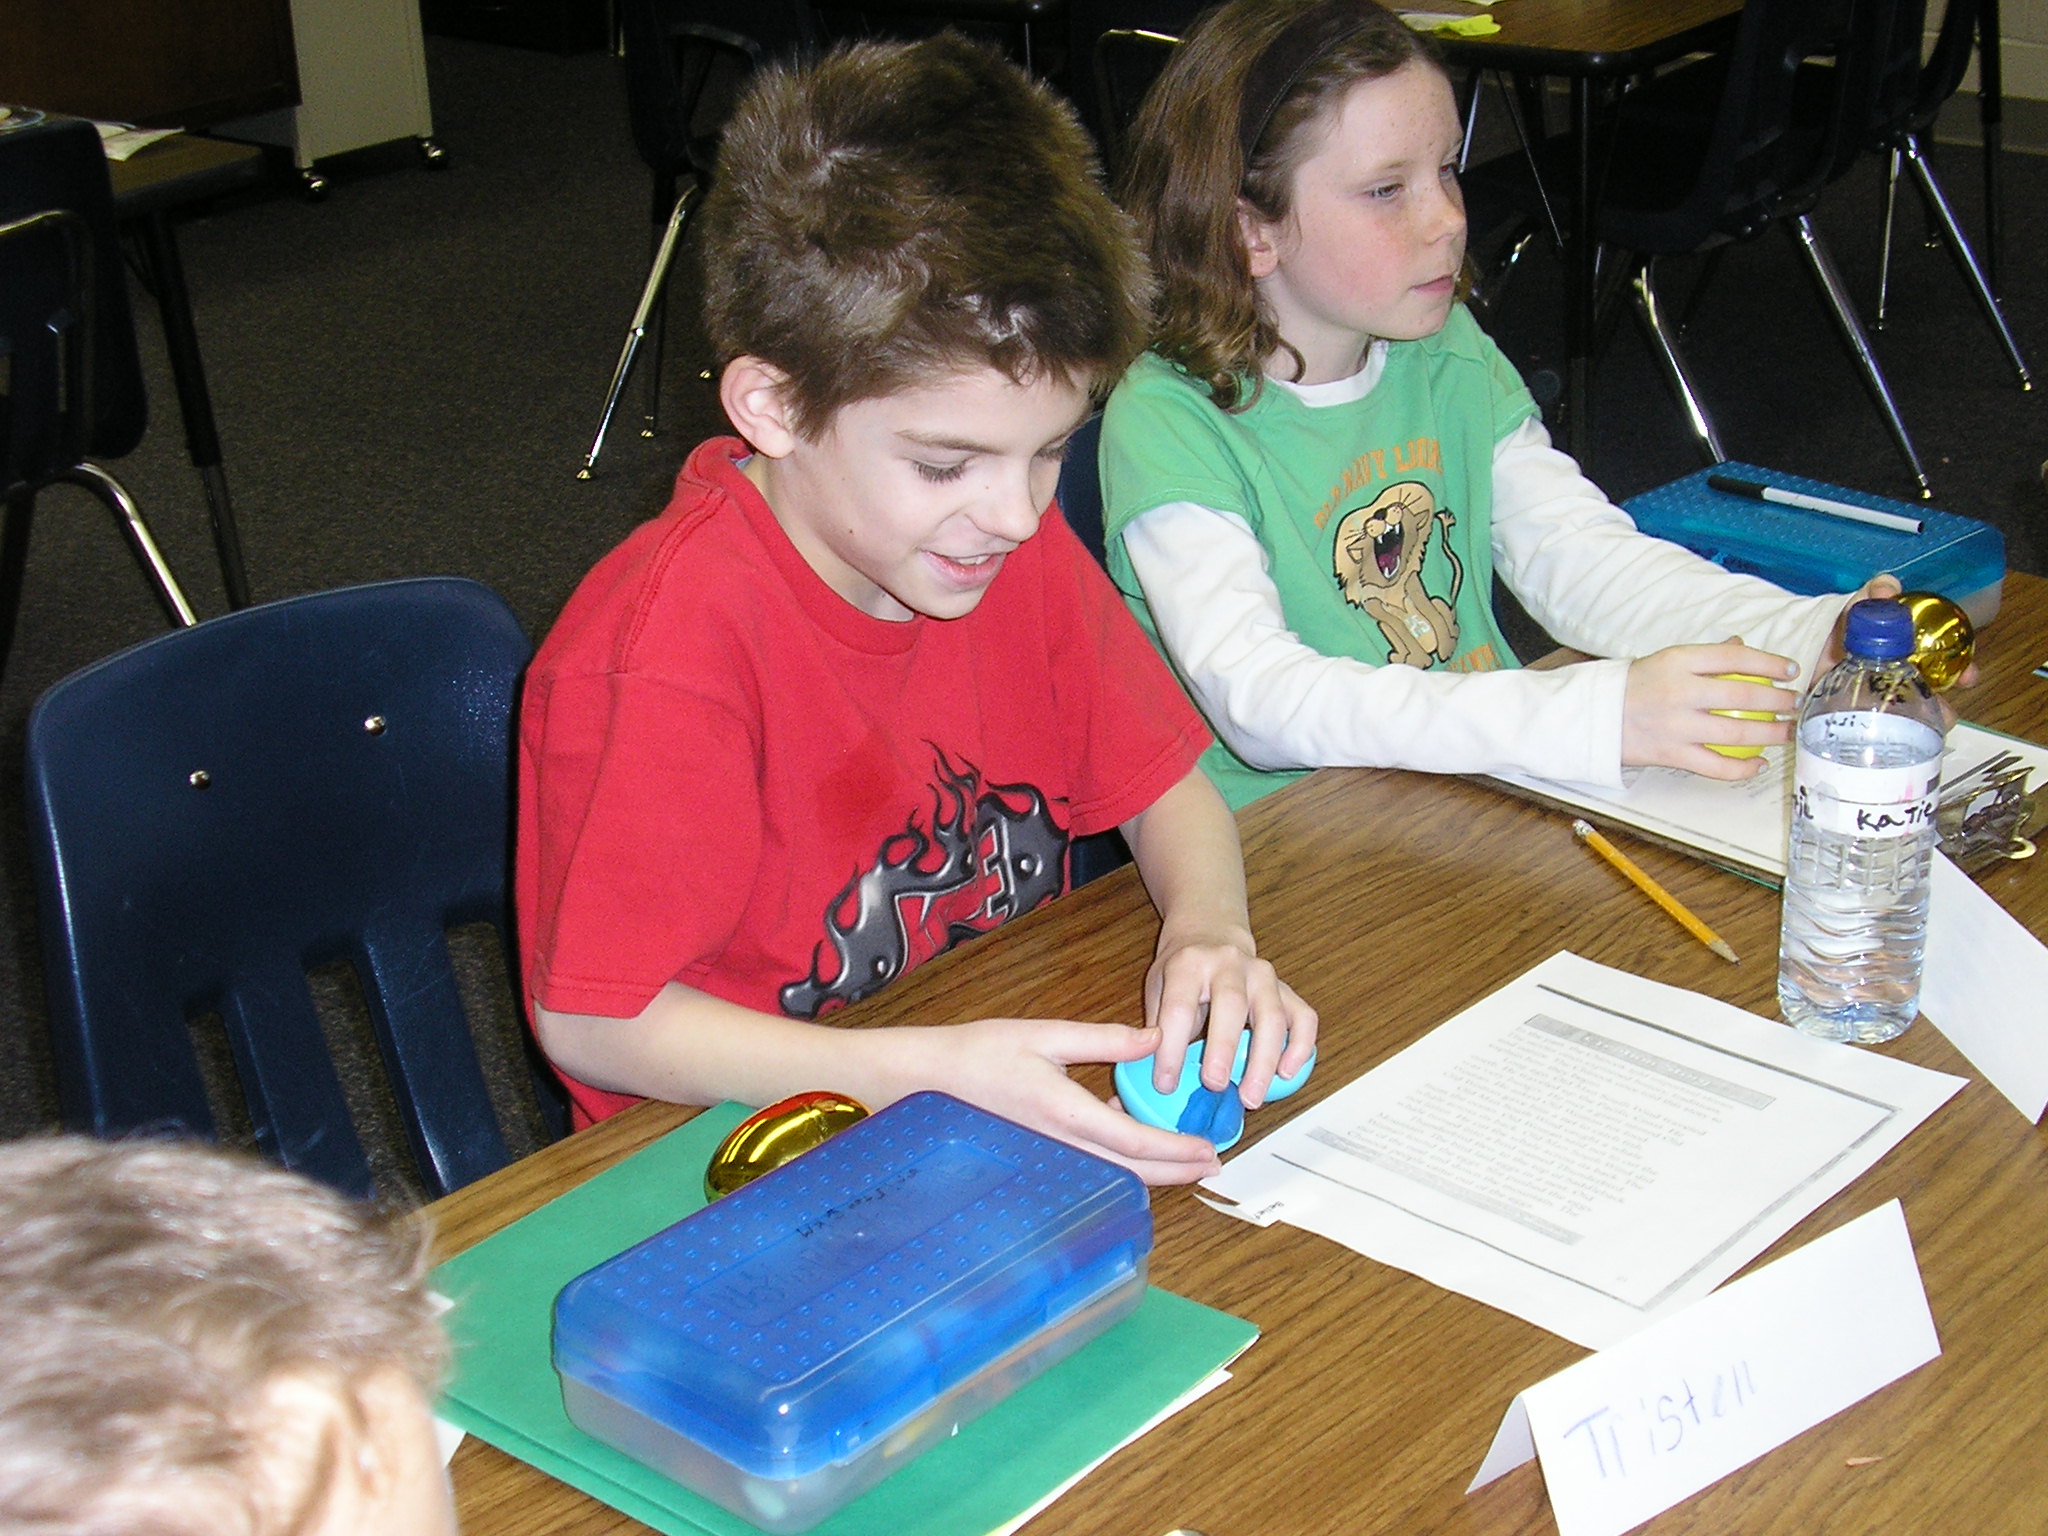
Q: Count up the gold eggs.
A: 2